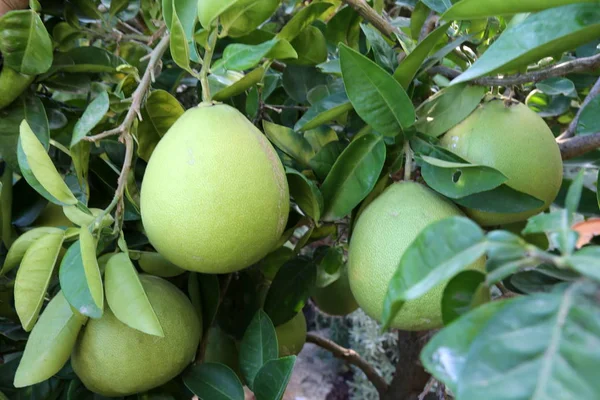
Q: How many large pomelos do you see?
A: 4